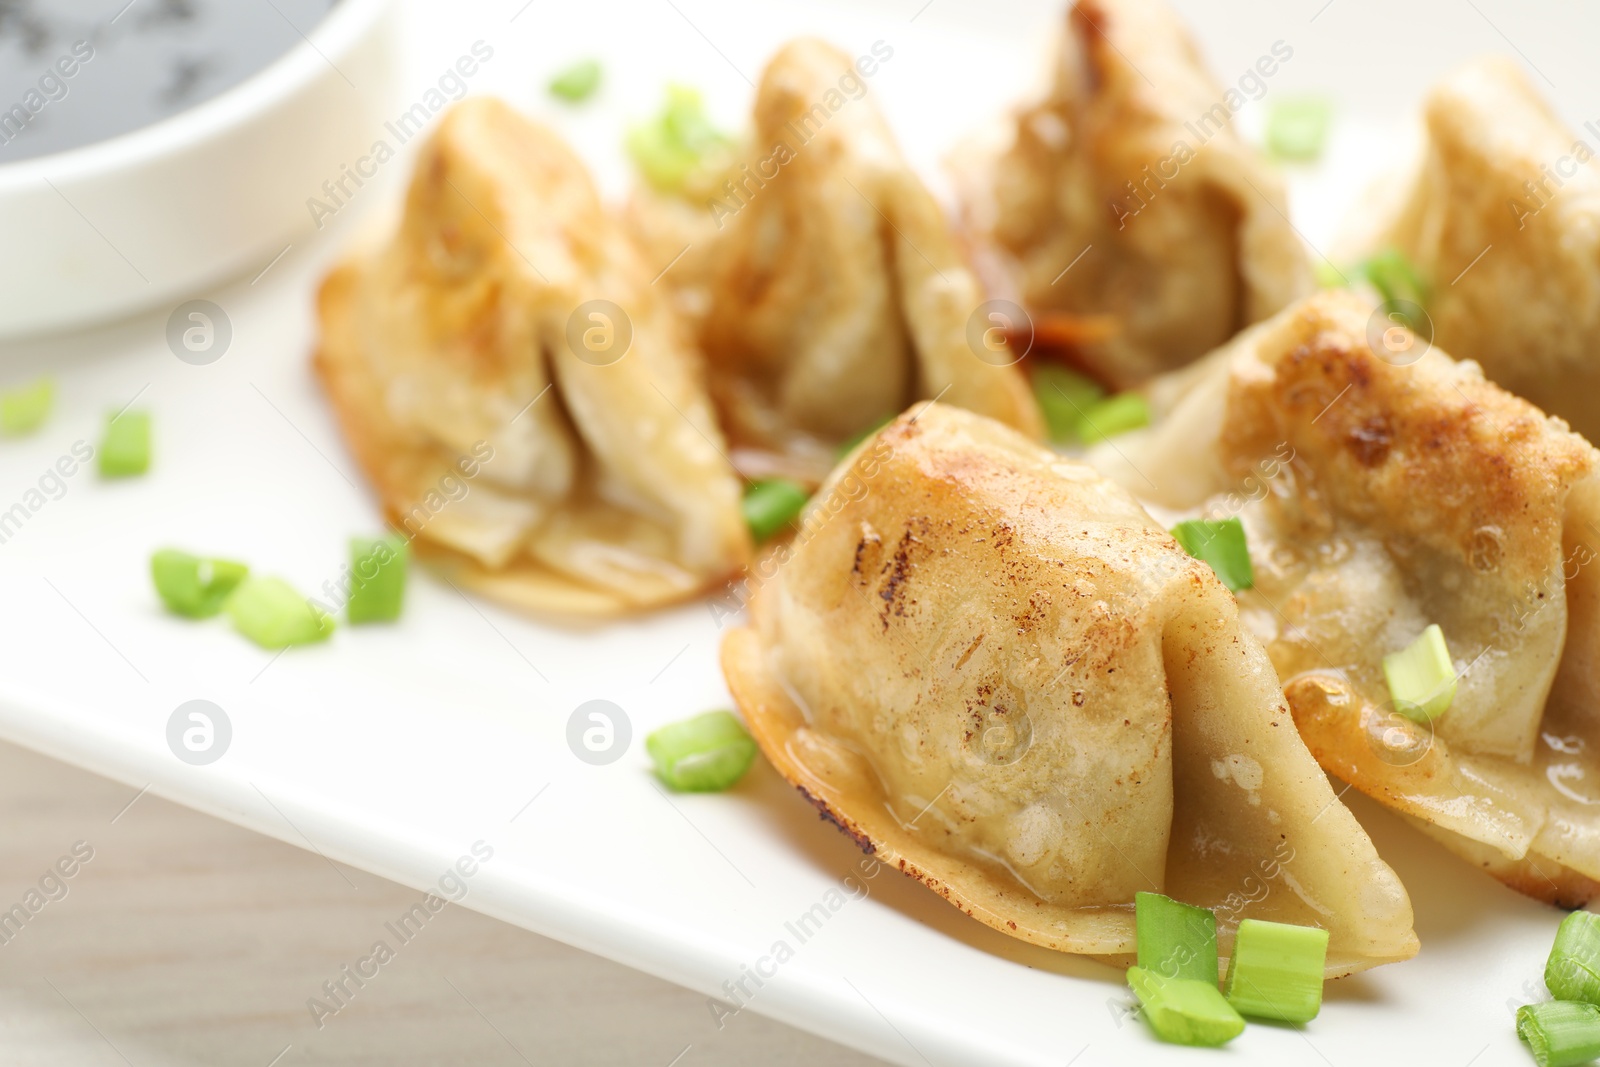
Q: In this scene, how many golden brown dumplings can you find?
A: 6